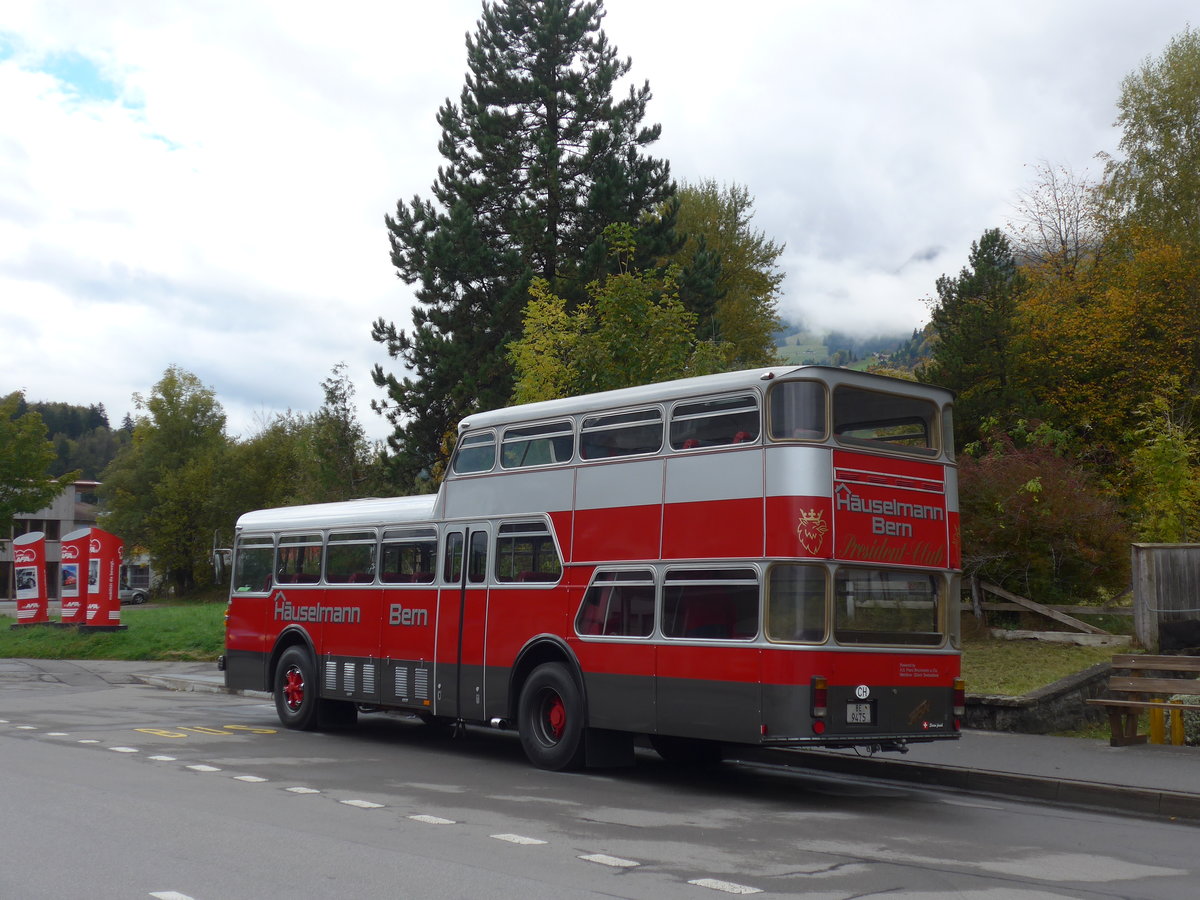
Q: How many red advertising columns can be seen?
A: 3